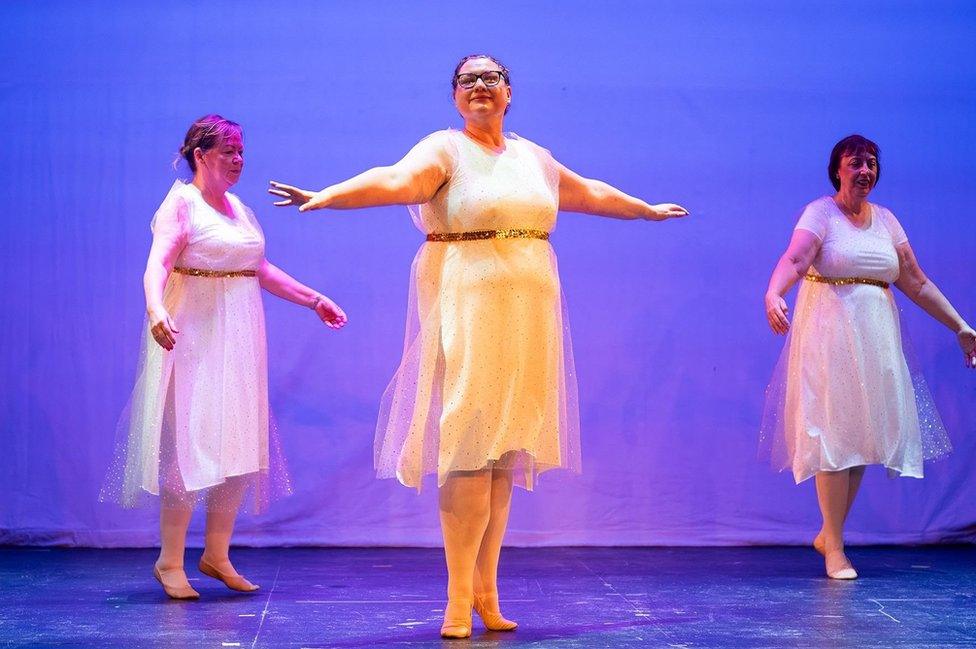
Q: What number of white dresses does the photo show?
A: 3